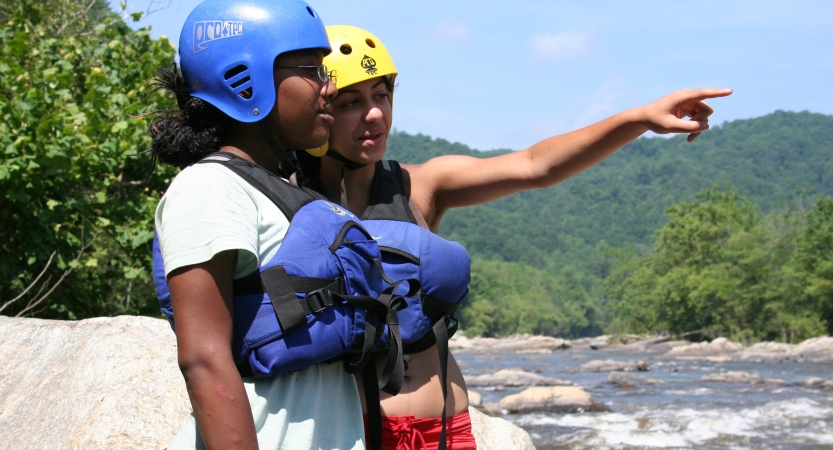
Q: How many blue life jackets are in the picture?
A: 2